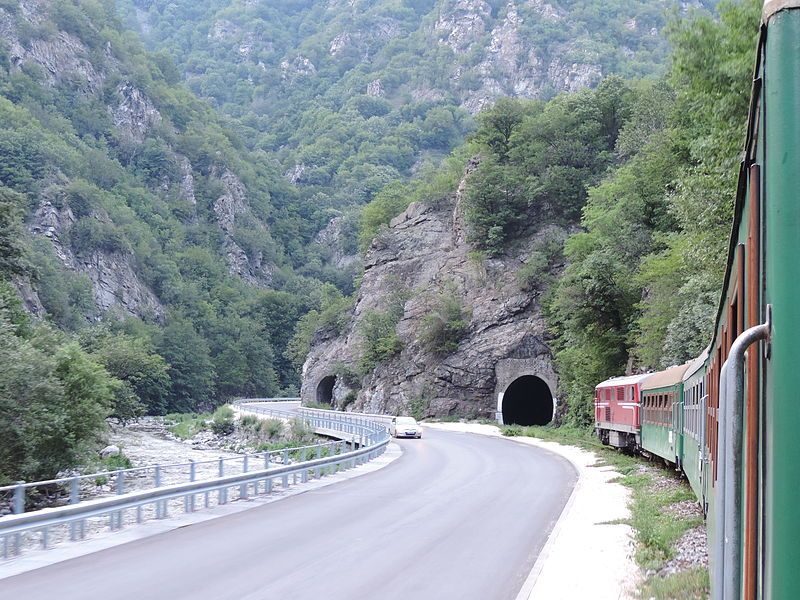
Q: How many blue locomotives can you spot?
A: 0